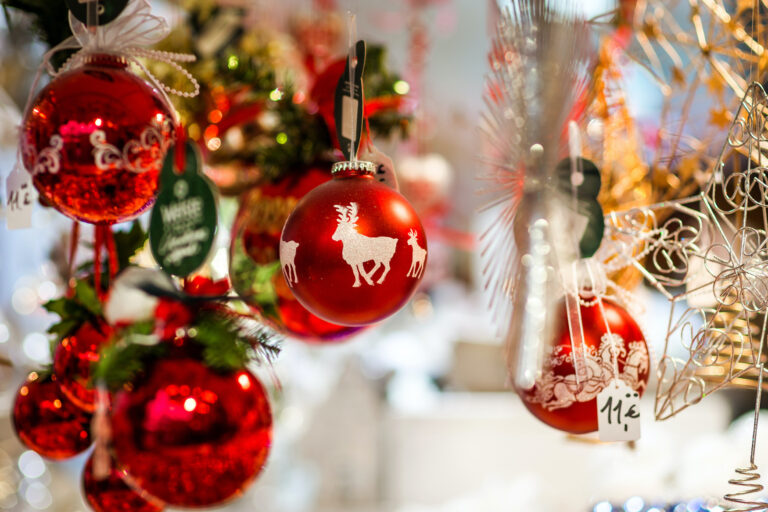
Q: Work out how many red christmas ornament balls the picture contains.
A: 8